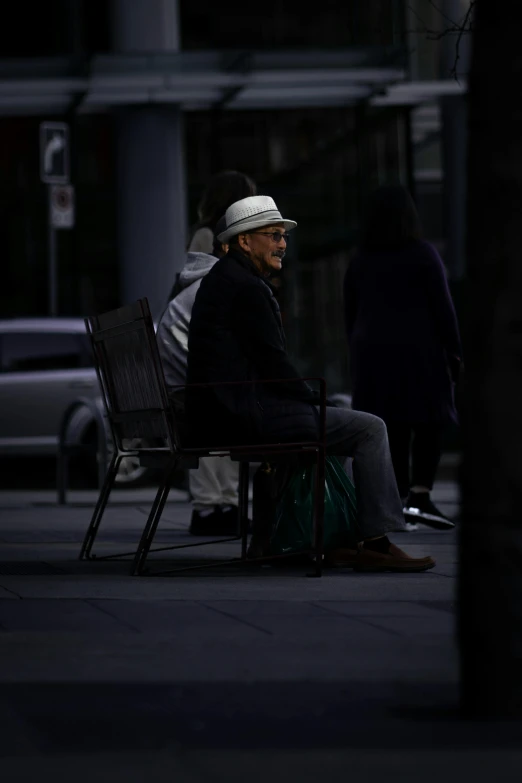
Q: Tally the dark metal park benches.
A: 1